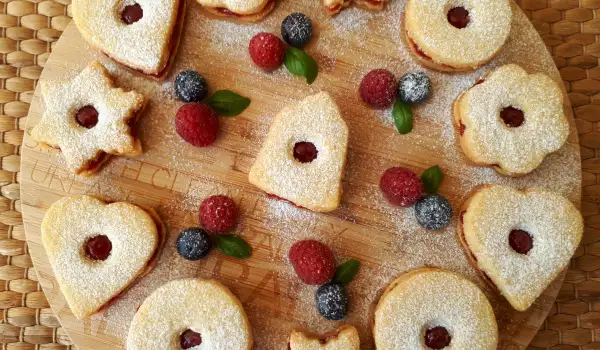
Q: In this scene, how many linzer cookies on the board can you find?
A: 12